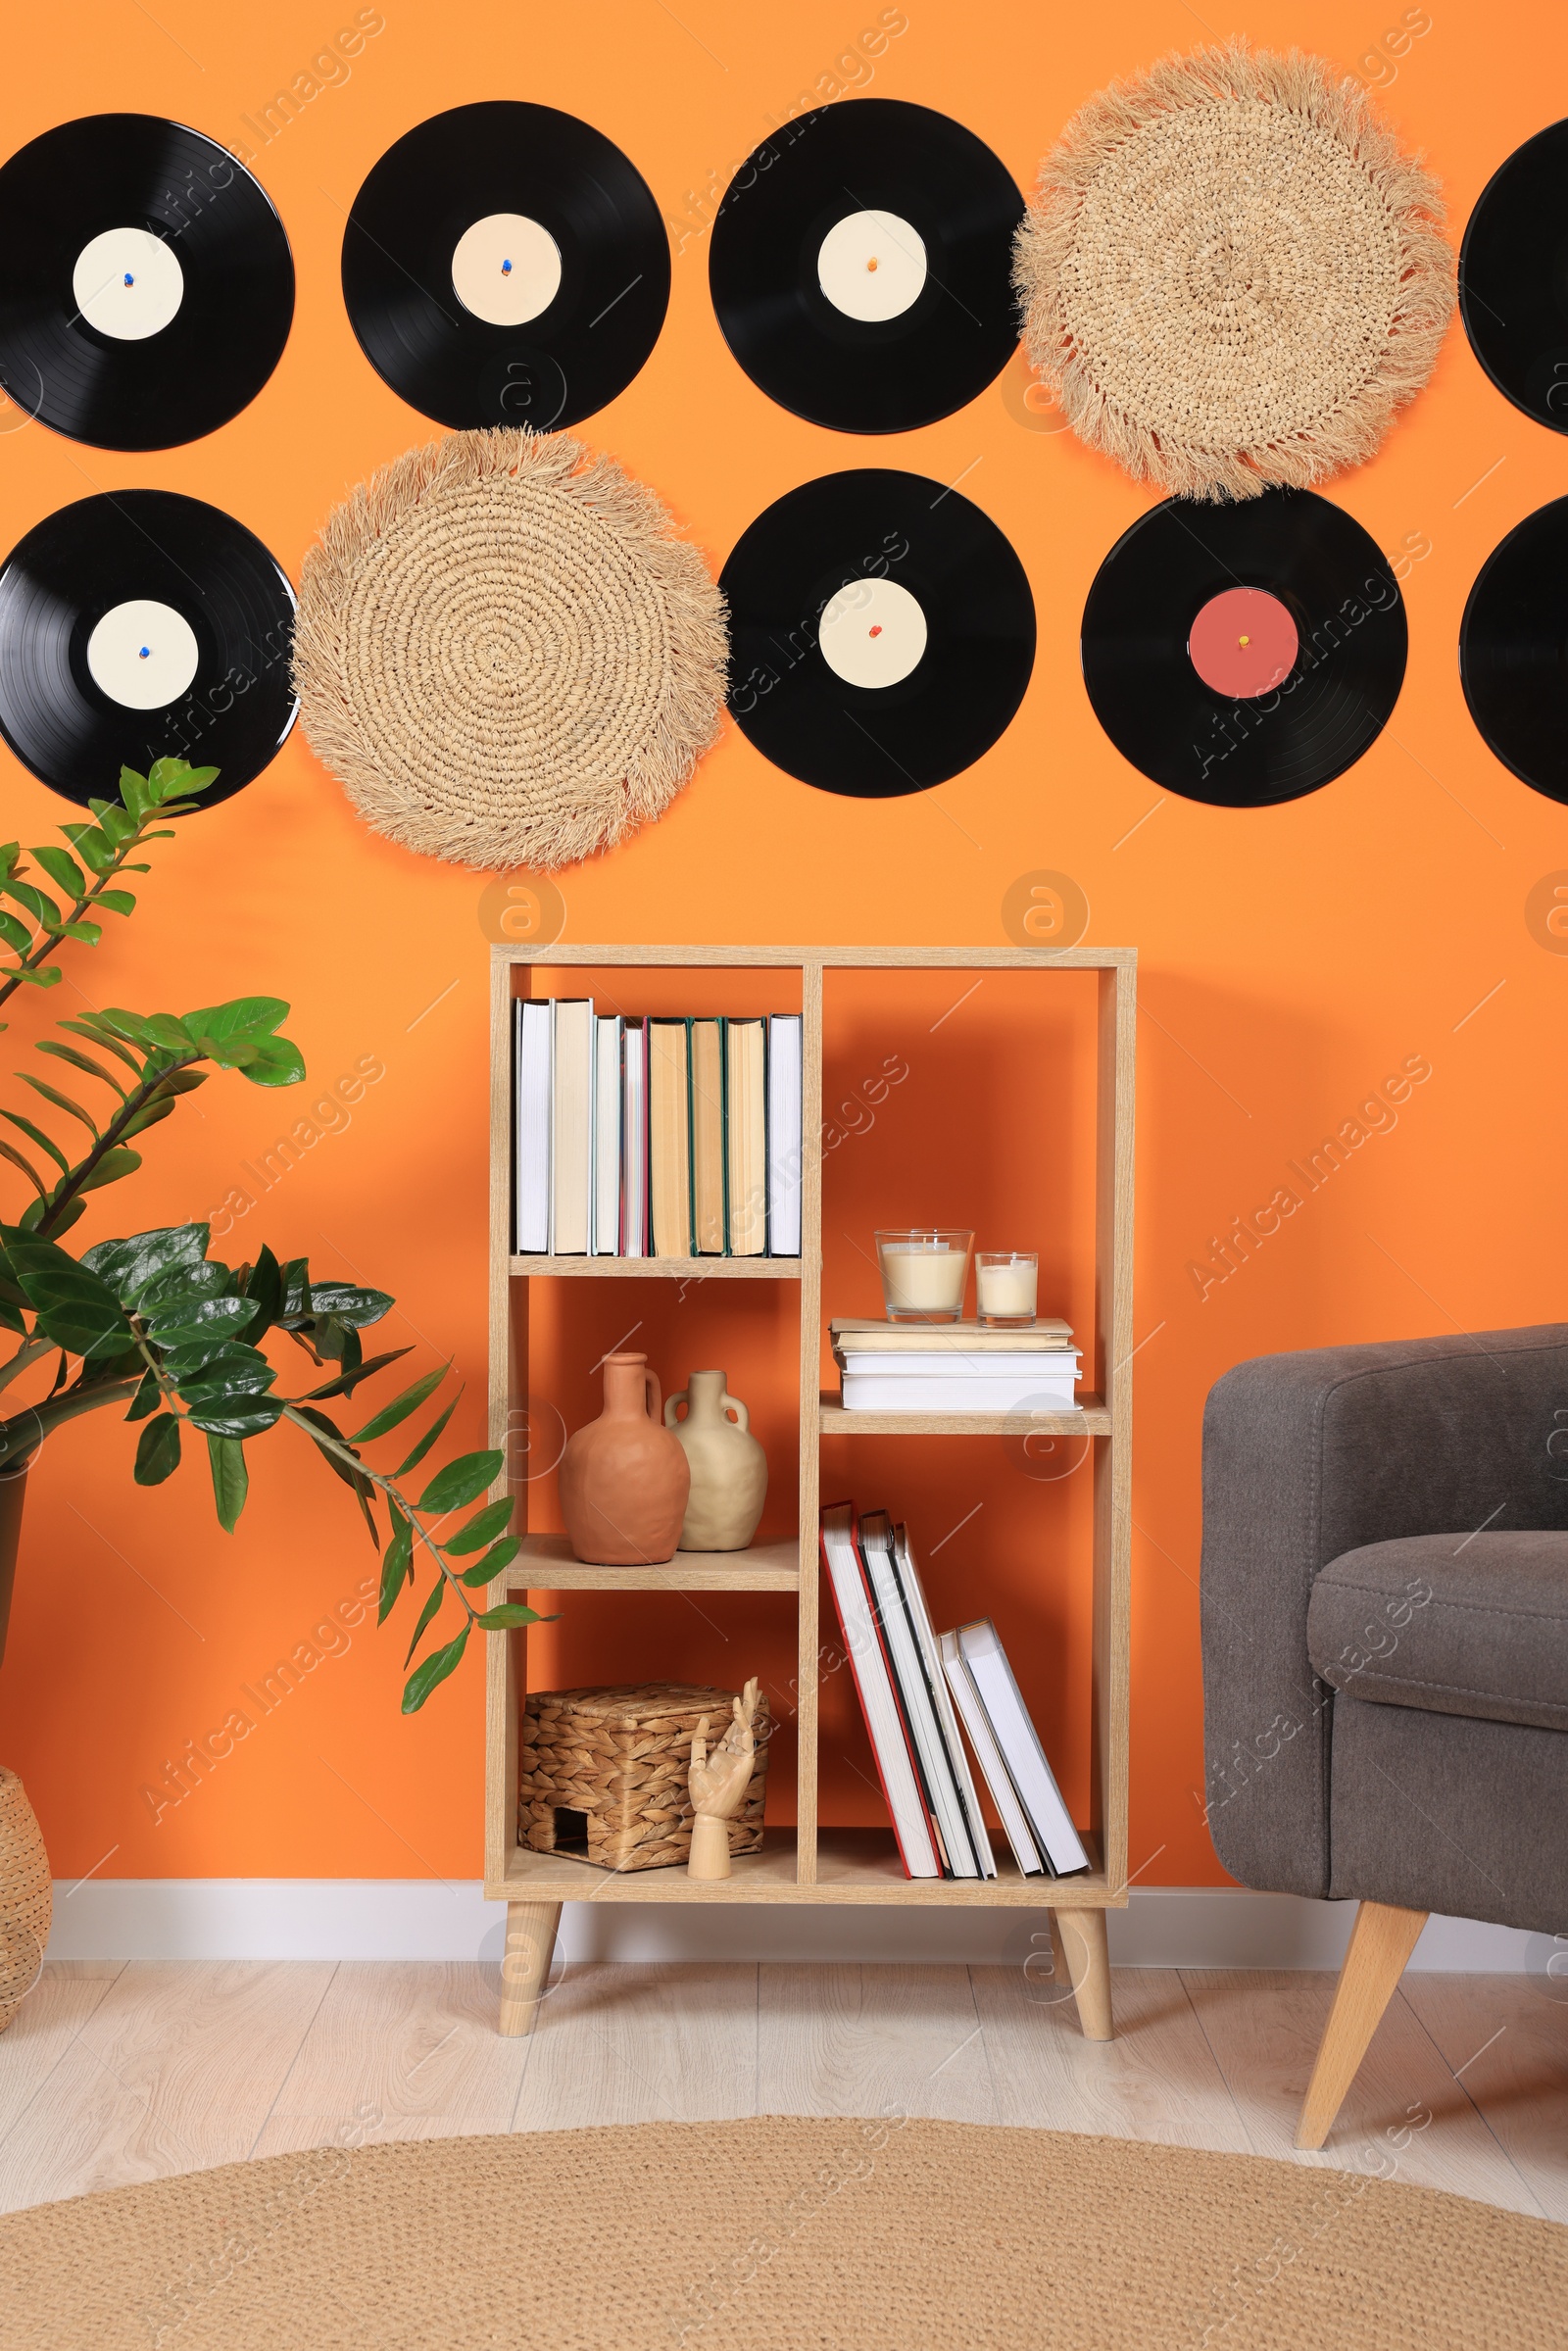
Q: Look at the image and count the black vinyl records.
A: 8